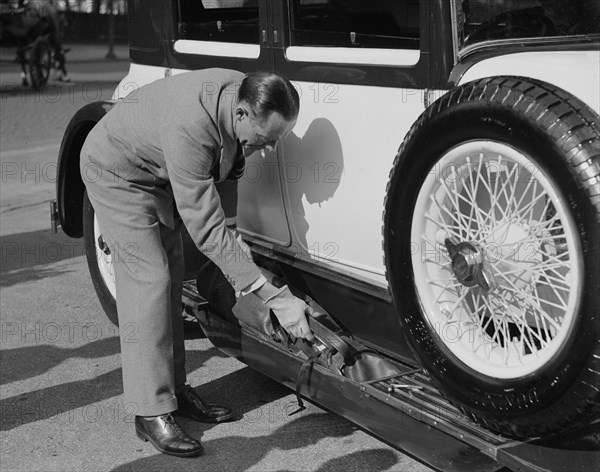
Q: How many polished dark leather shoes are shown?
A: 2